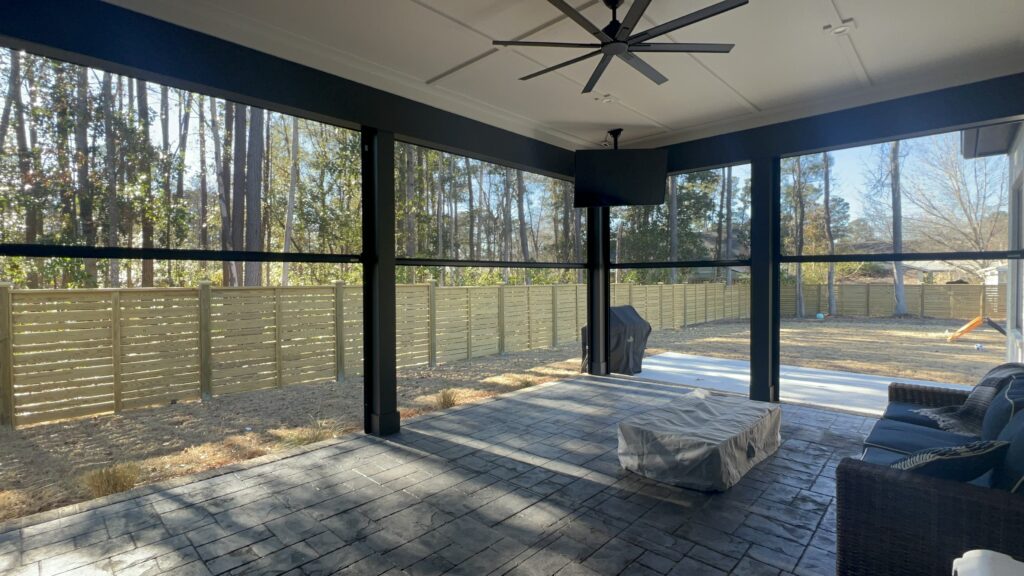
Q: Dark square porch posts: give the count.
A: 3